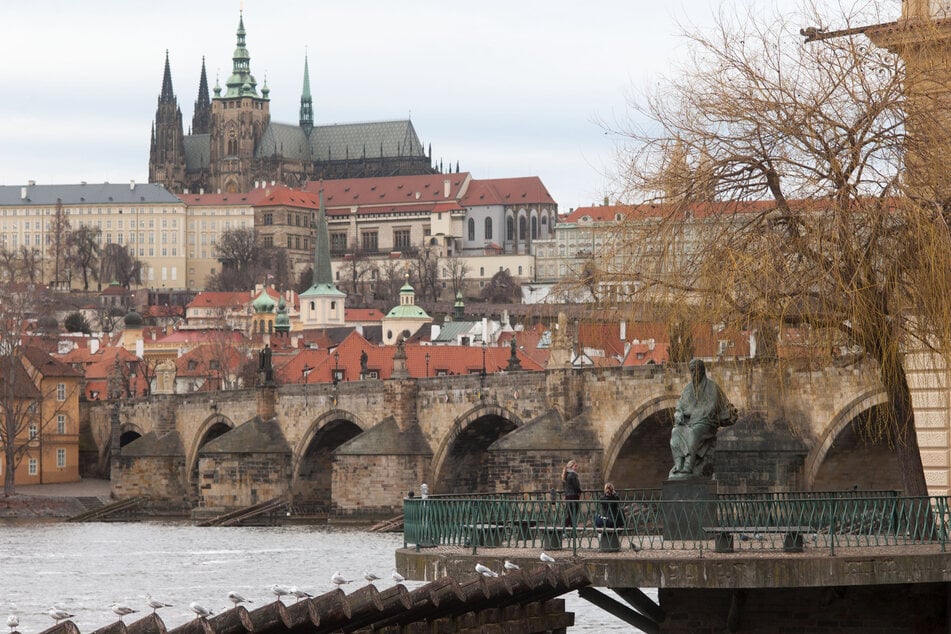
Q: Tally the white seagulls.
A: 14